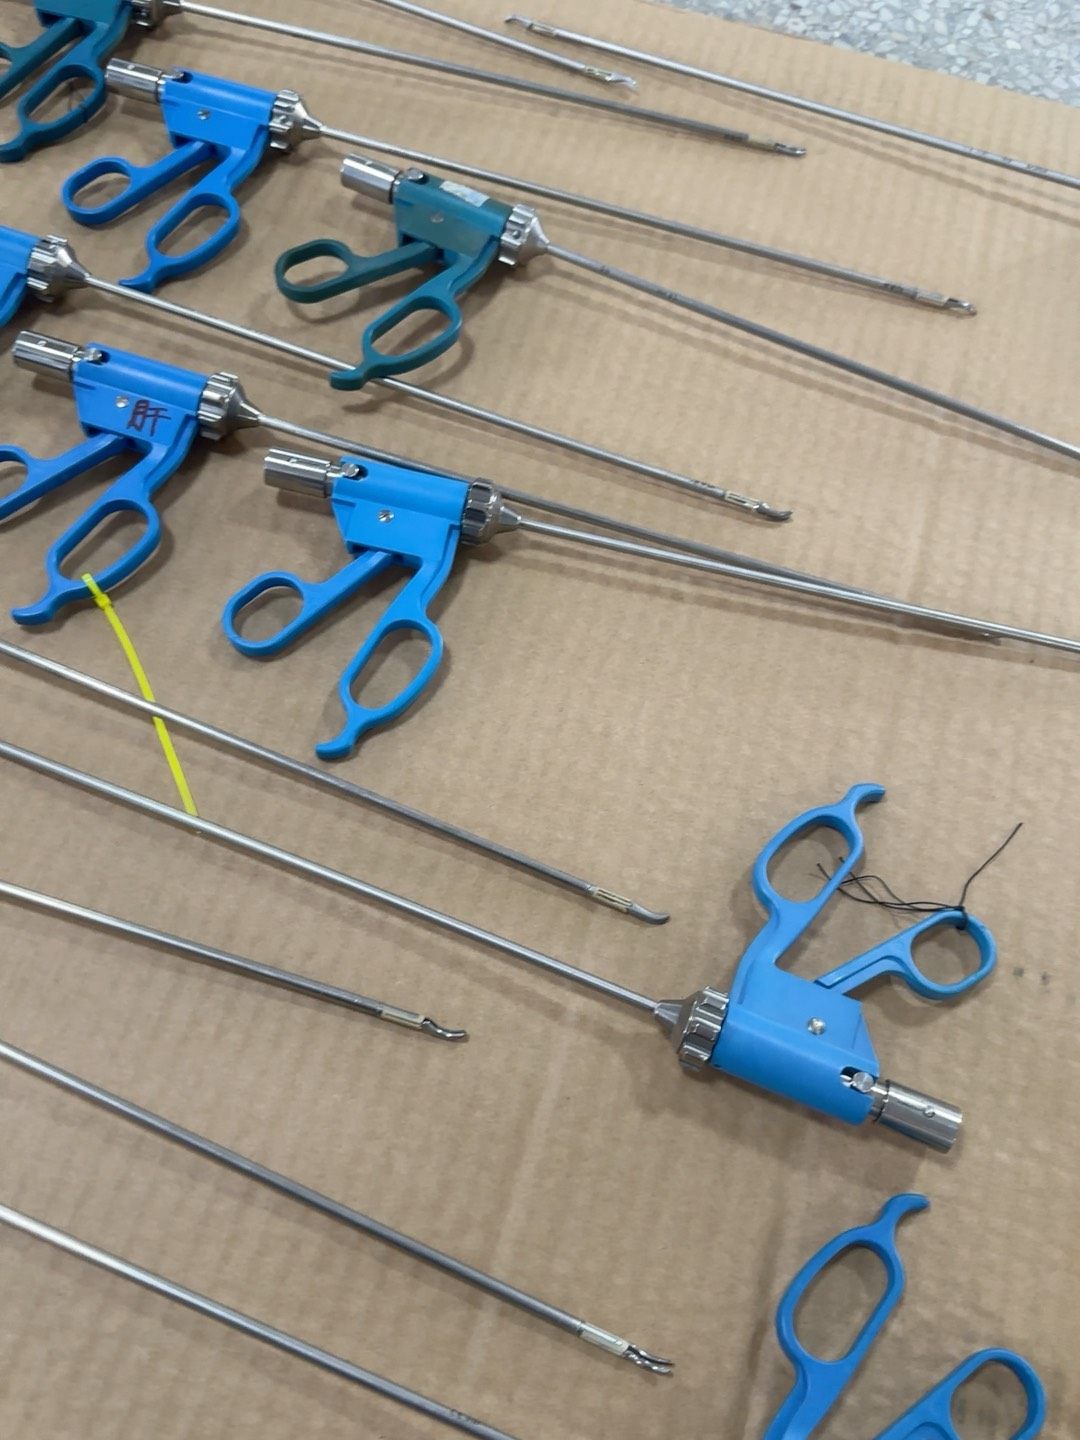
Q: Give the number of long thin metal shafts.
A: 13